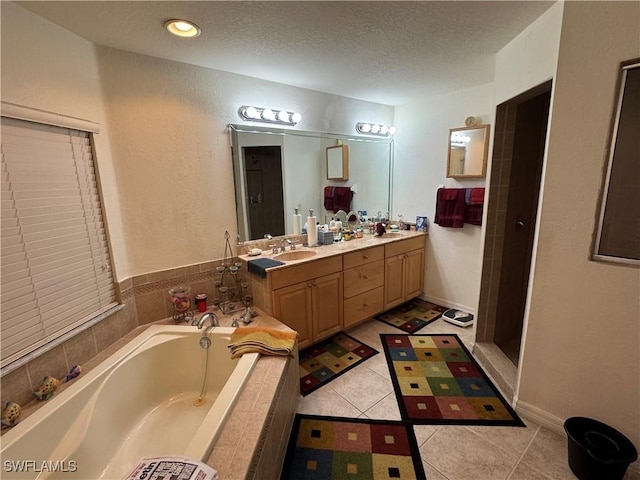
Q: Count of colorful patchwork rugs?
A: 4